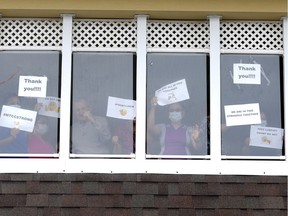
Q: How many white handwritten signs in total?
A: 8